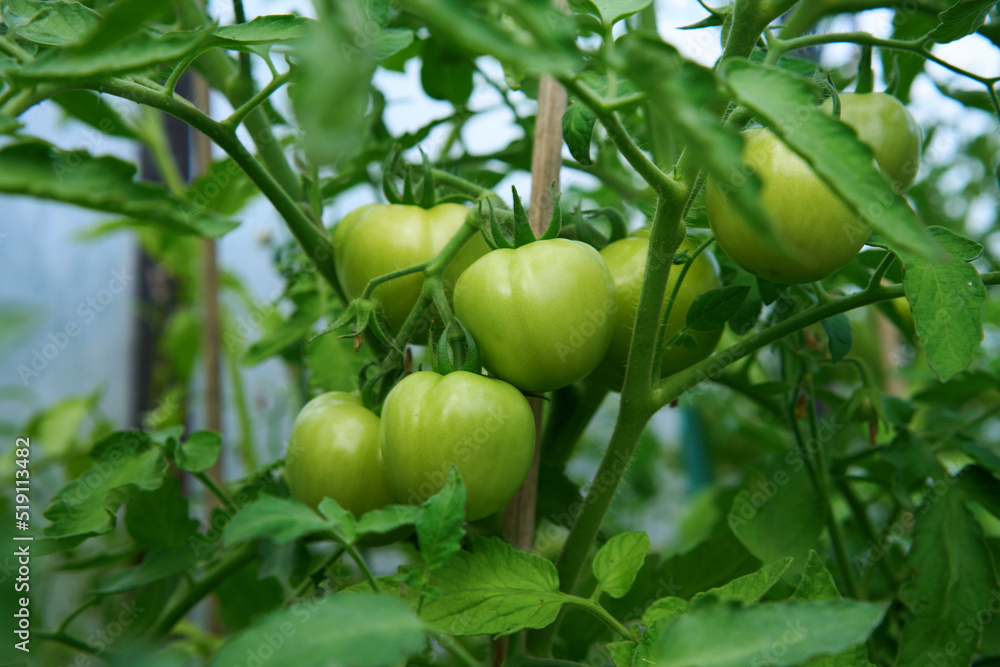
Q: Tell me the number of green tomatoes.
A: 7